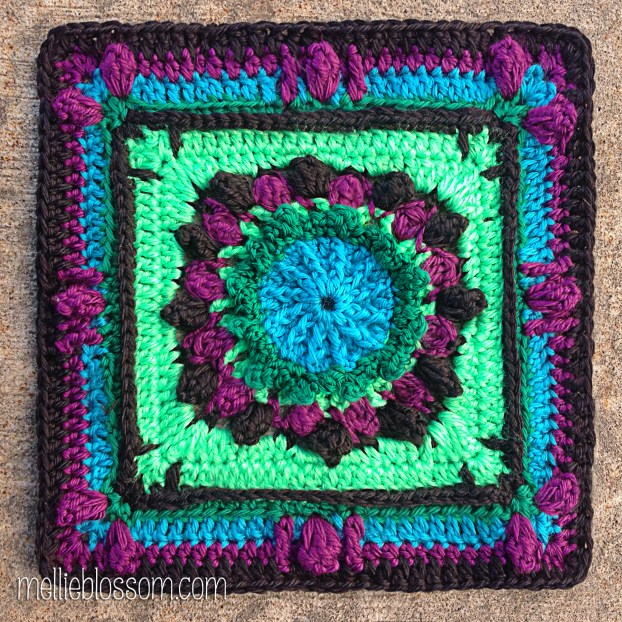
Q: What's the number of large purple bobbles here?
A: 12